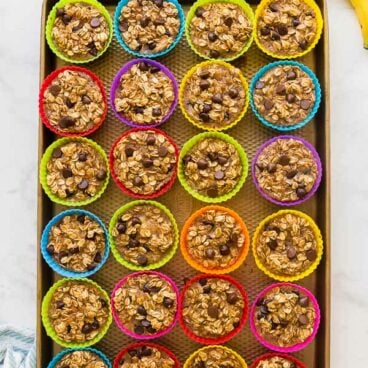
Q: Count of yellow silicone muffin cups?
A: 4